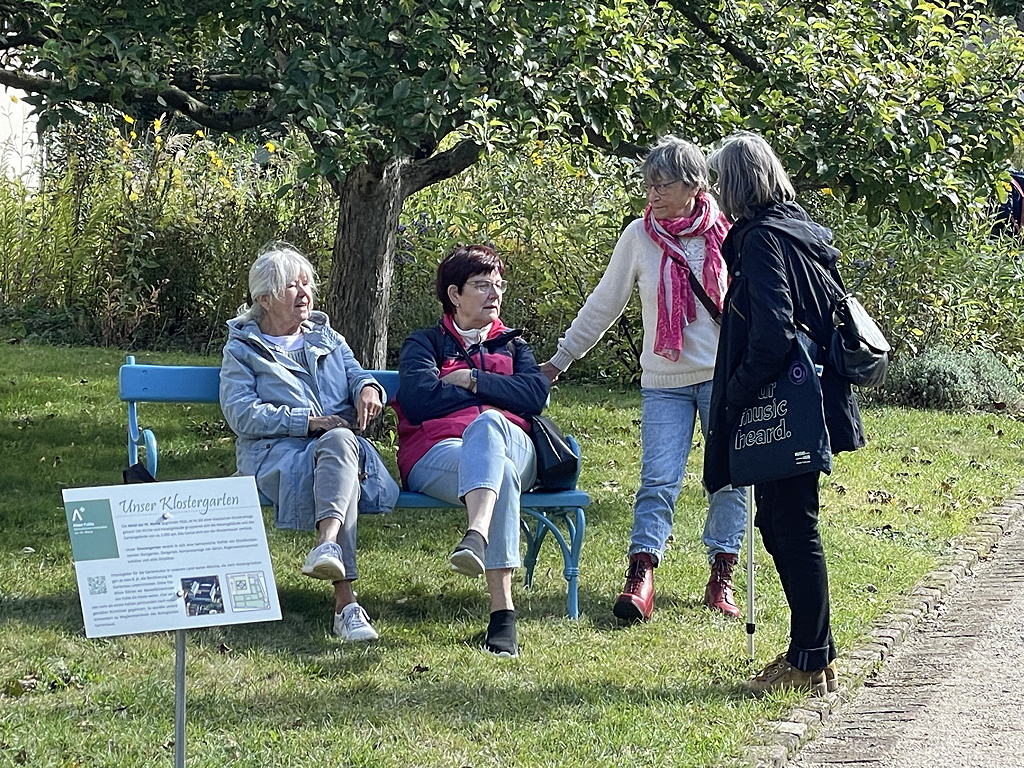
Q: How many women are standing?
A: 2